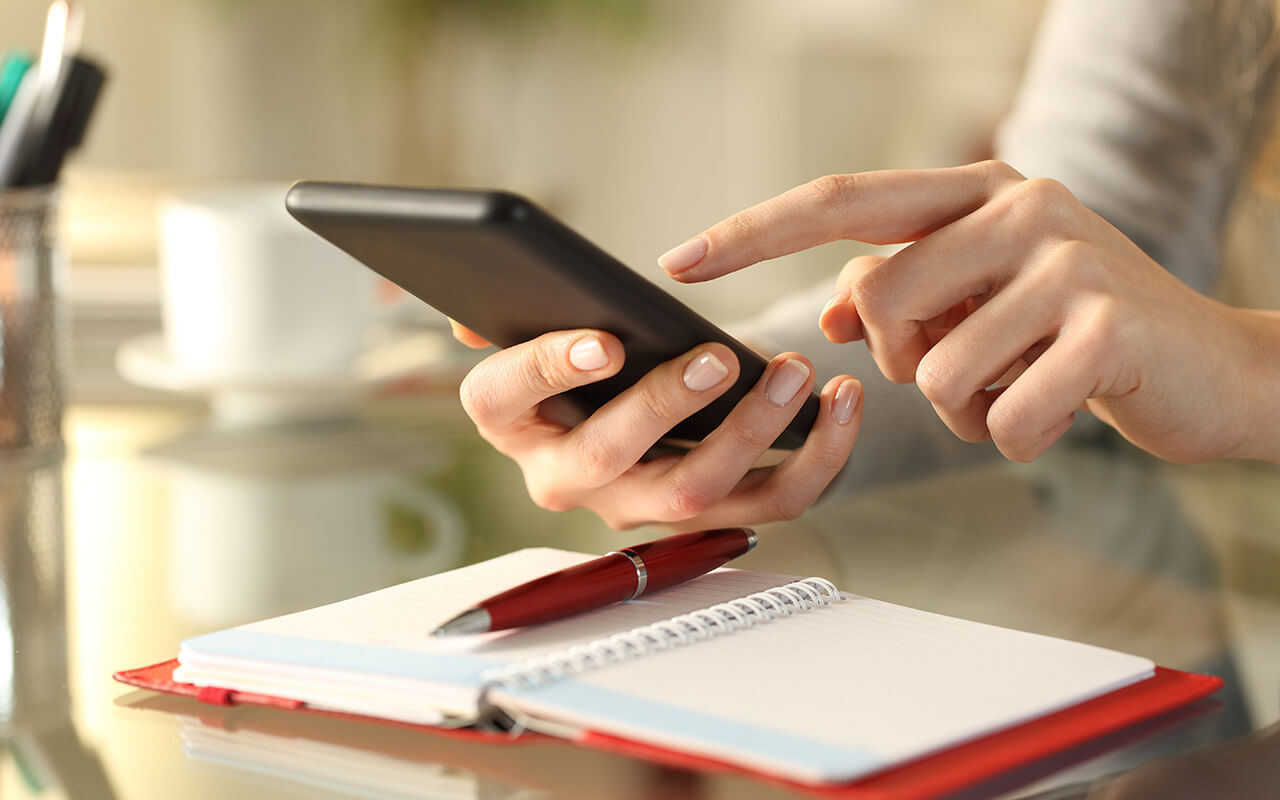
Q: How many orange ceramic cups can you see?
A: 0